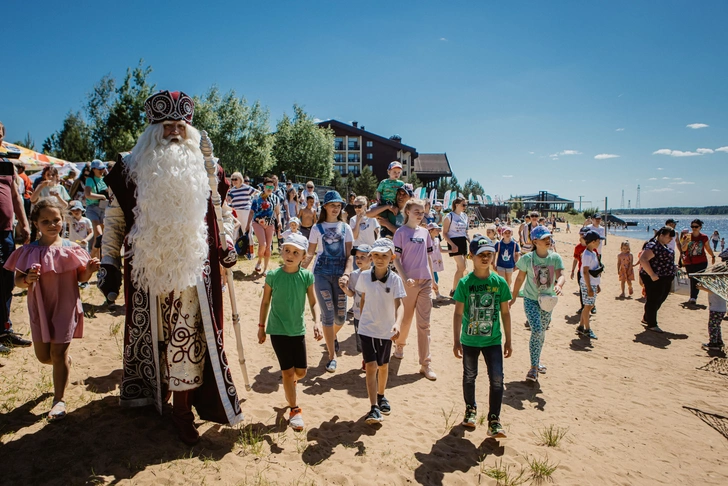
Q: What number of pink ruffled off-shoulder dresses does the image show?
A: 1